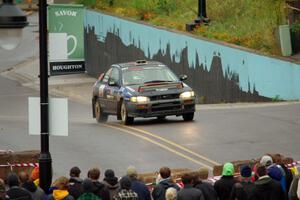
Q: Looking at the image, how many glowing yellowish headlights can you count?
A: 2